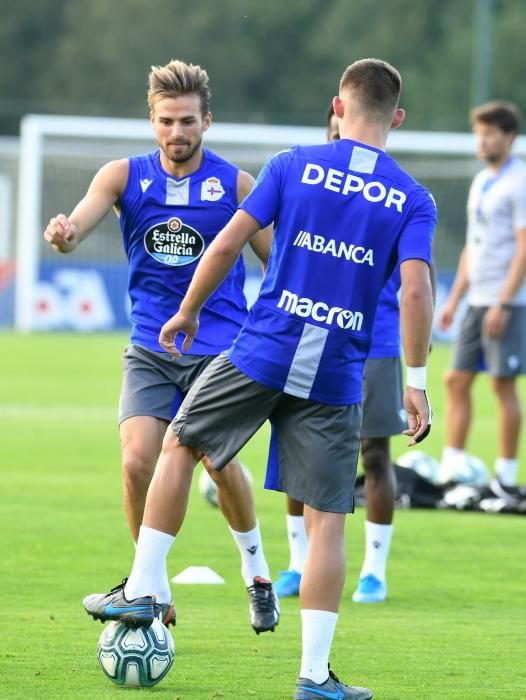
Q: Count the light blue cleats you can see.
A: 2